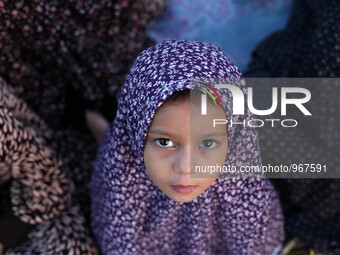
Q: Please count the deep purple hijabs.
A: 1